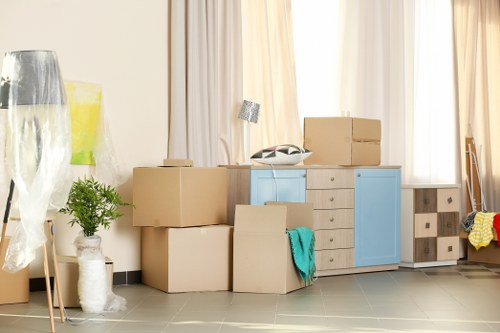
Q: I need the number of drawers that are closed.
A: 11